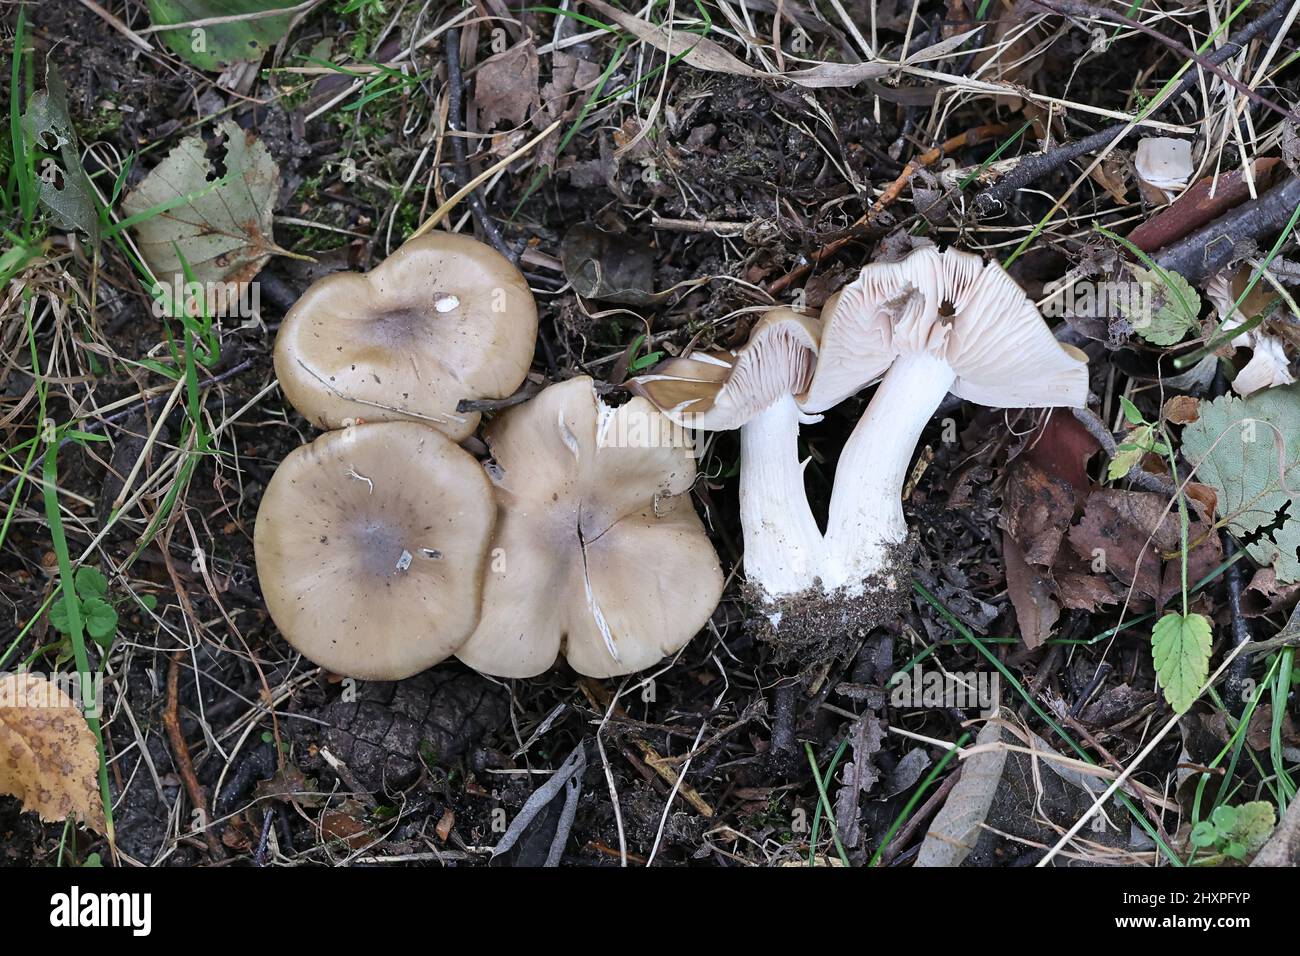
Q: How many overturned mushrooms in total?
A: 2